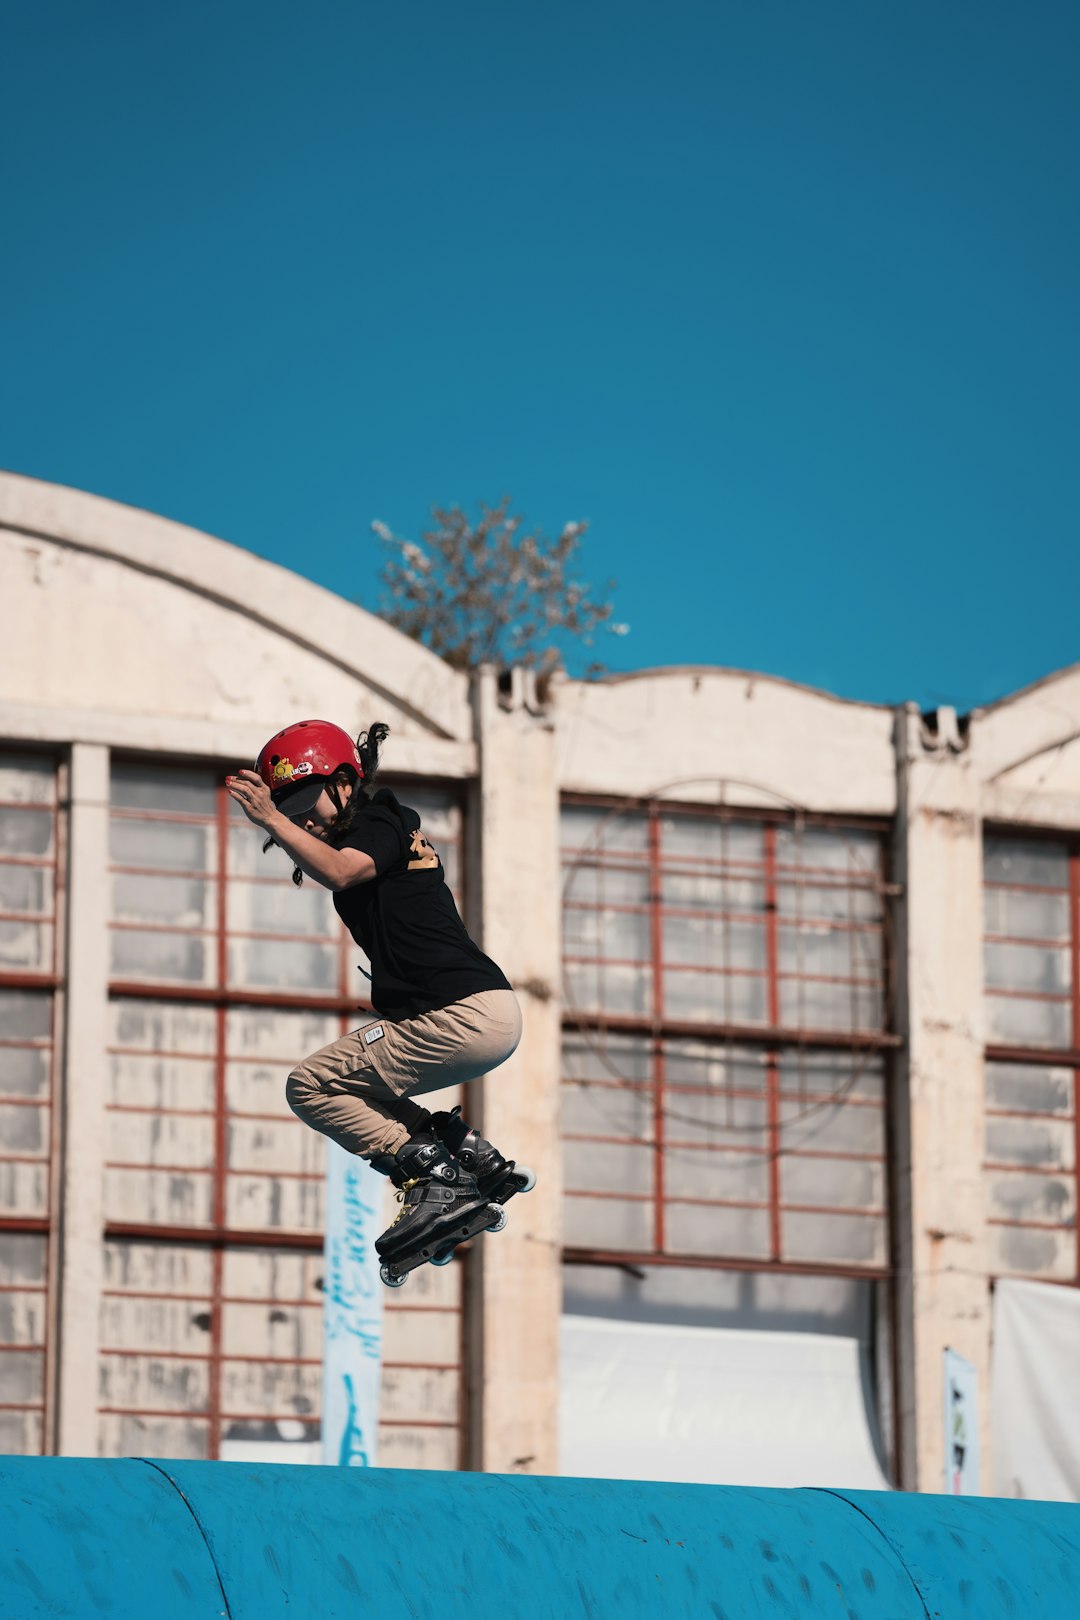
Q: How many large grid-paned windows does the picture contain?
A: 4